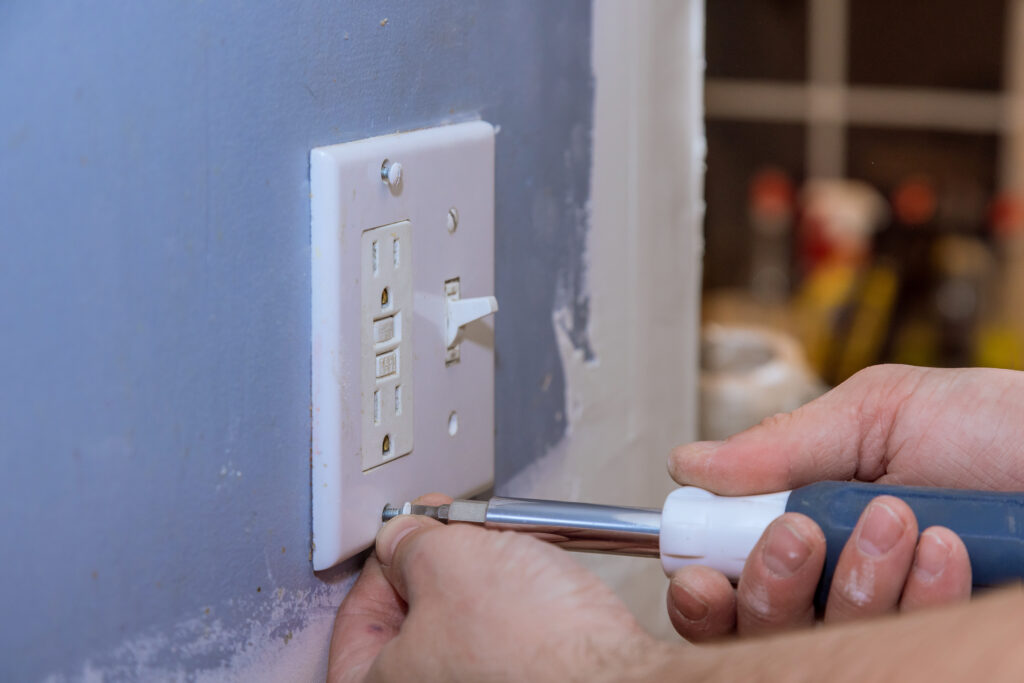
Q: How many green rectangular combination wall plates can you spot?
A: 0